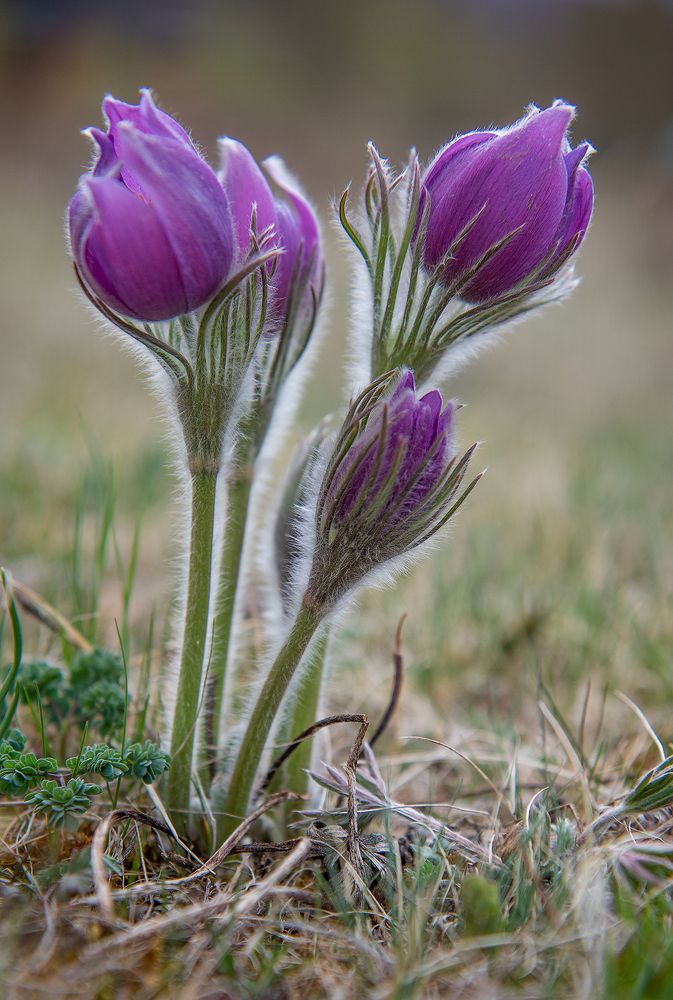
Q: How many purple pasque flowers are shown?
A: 4